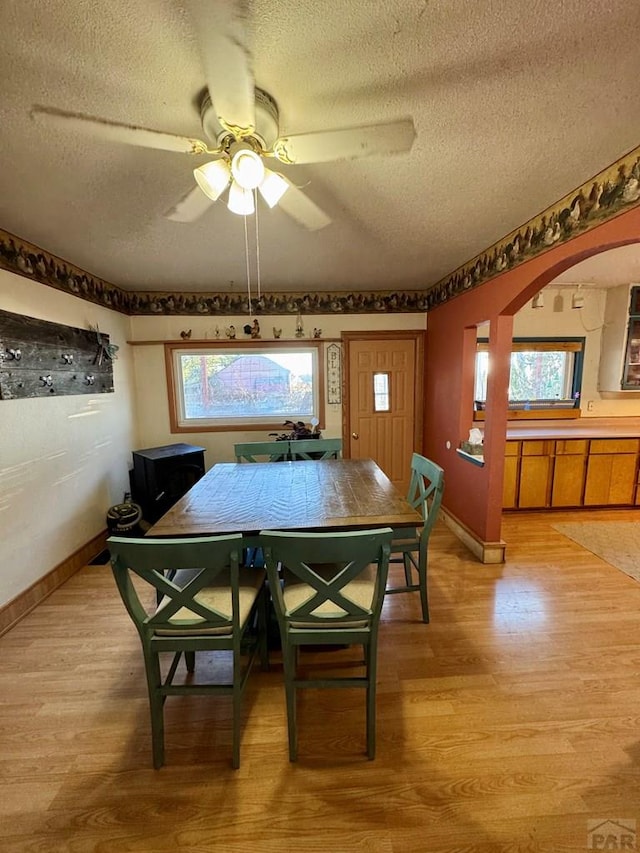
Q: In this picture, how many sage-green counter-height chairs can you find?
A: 5